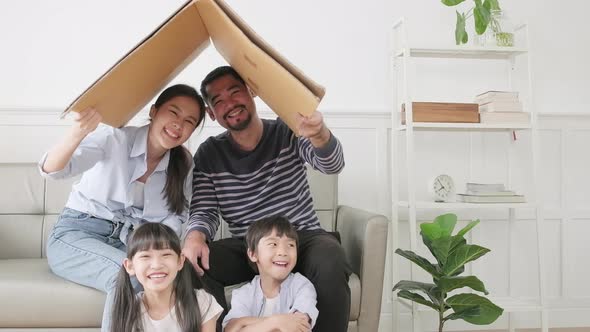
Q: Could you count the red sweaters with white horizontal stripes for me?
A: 0